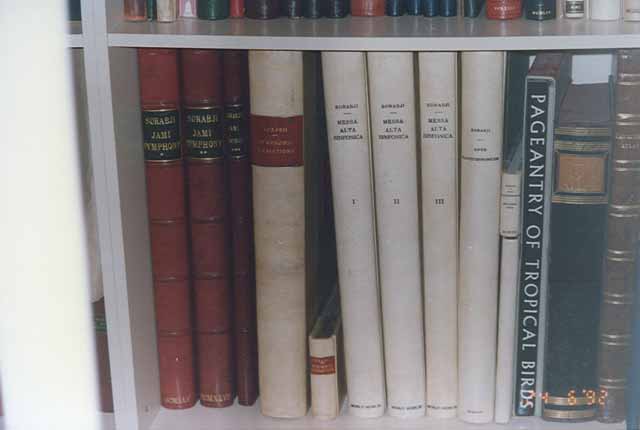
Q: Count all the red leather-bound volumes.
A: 3